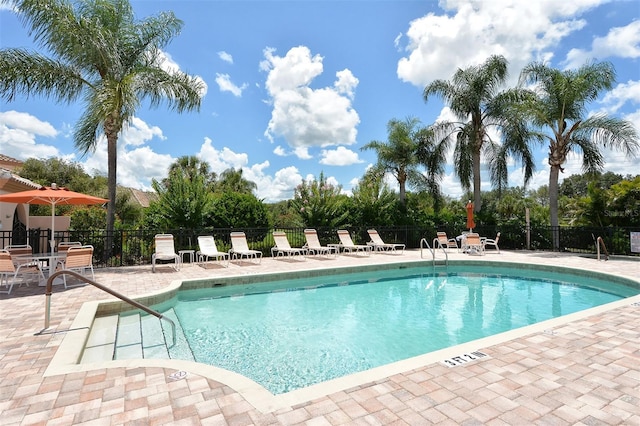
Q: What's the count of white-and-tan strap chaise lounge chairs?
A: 7